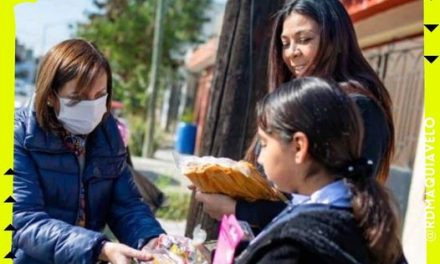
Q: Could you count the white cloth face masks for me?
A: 1